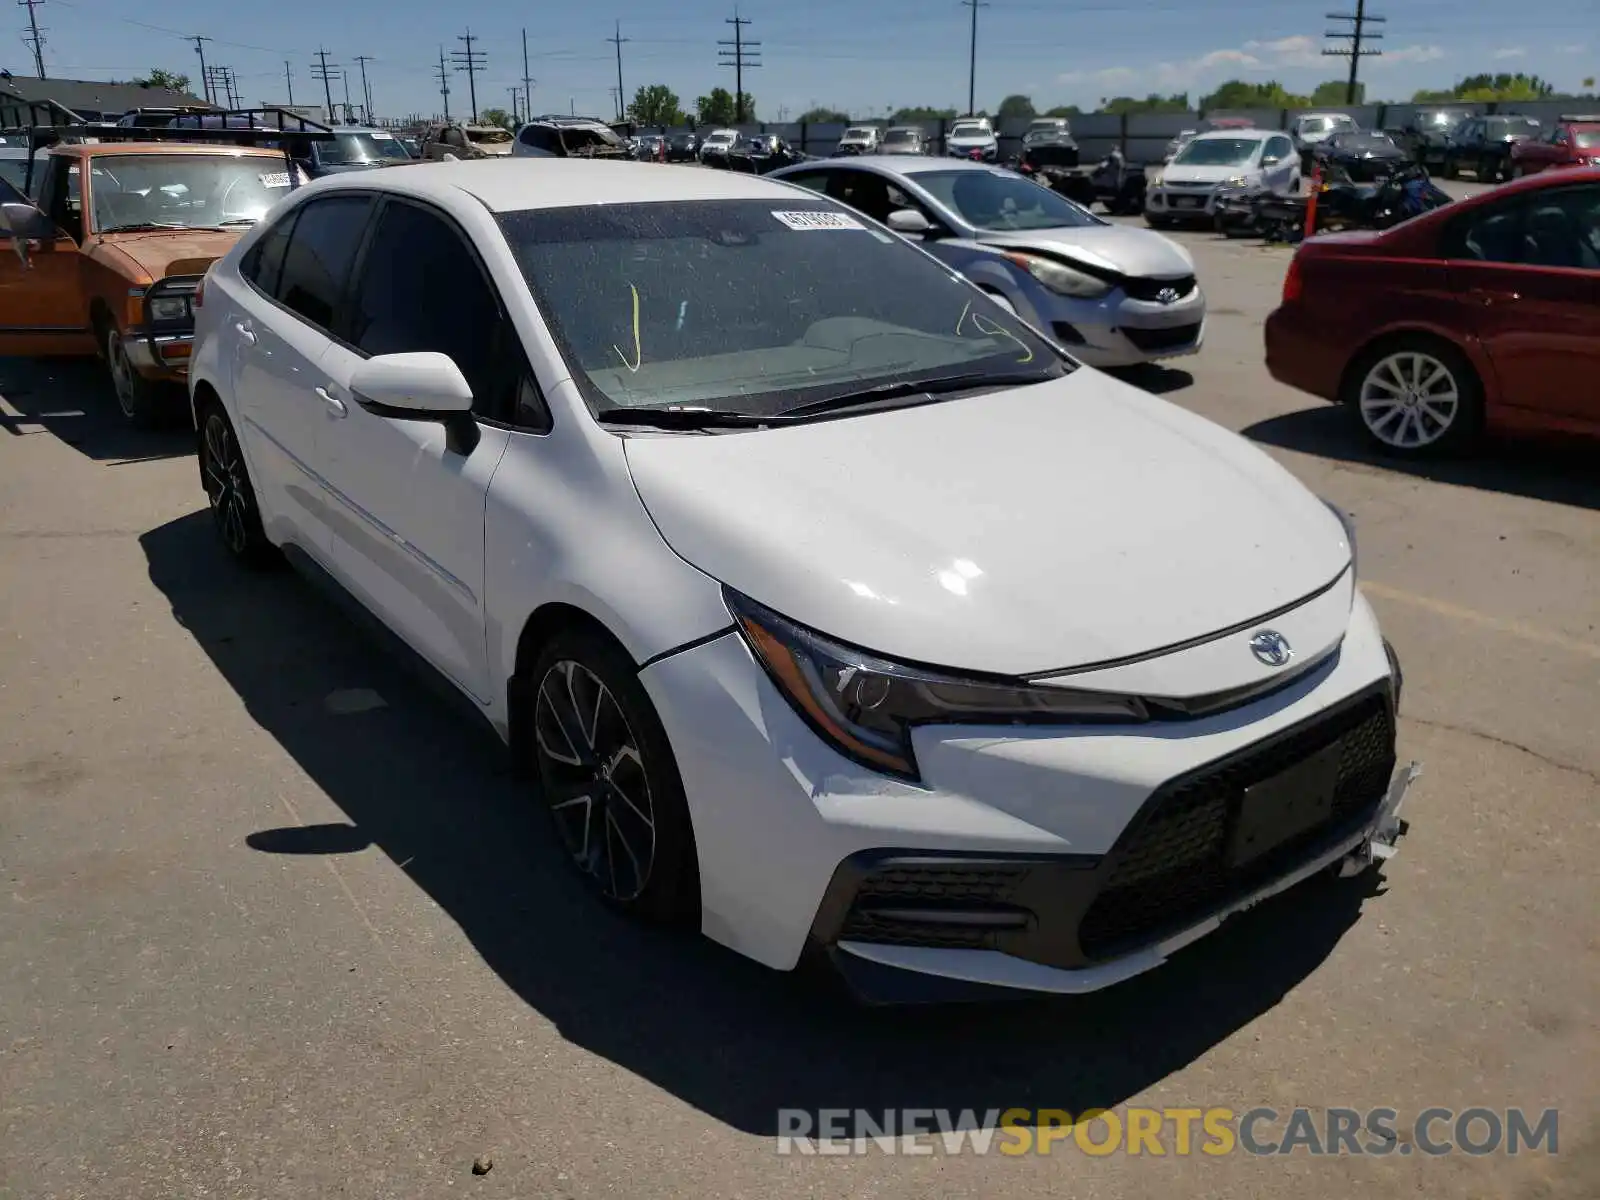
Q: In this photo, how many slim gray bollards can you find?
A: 0